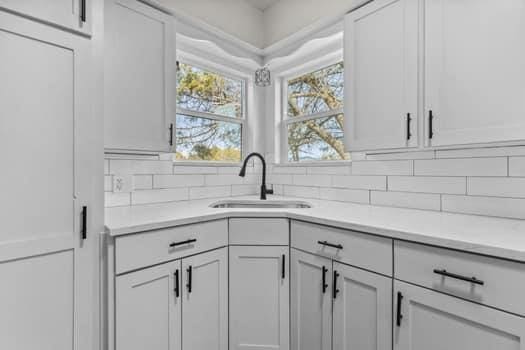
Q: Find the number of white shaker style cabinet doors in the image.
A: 11